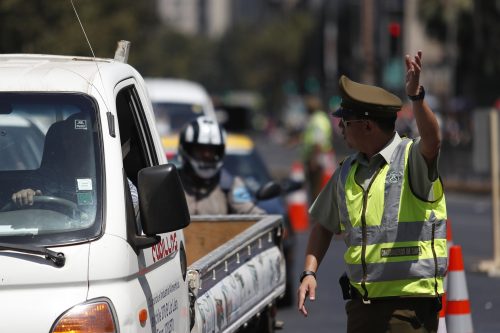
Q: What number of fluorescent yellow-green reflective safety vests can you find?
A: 2